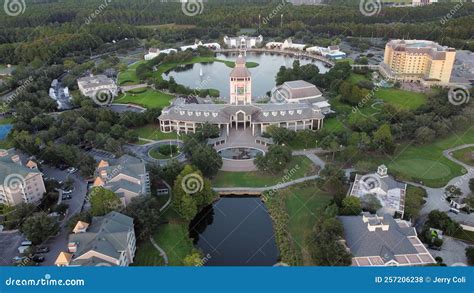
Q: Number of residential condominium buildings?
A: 3